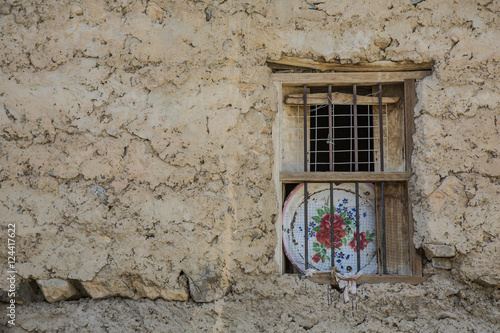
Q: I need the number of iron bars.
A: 4